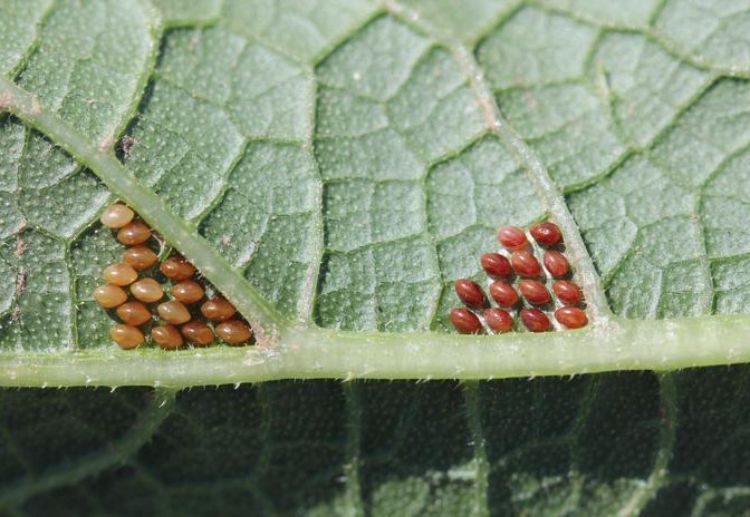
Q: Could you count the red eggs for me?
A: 13